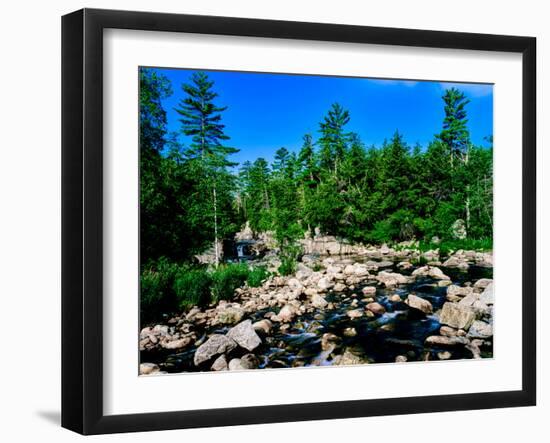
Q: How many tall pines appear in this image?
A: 3